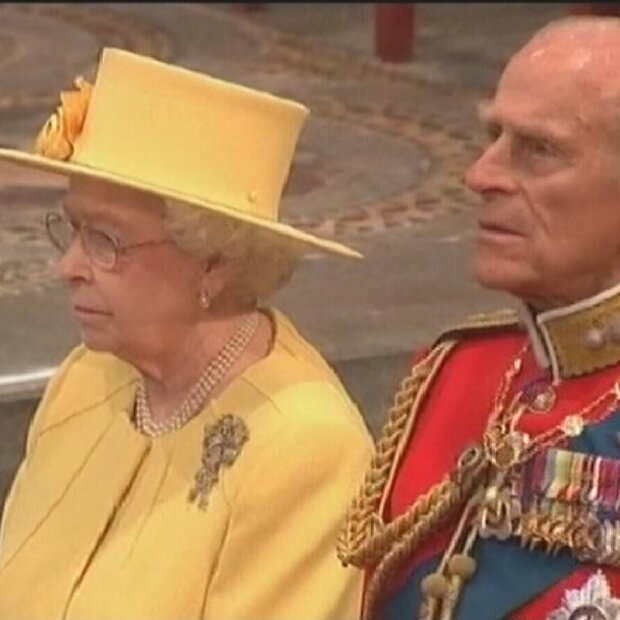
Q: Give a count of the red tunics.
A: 1